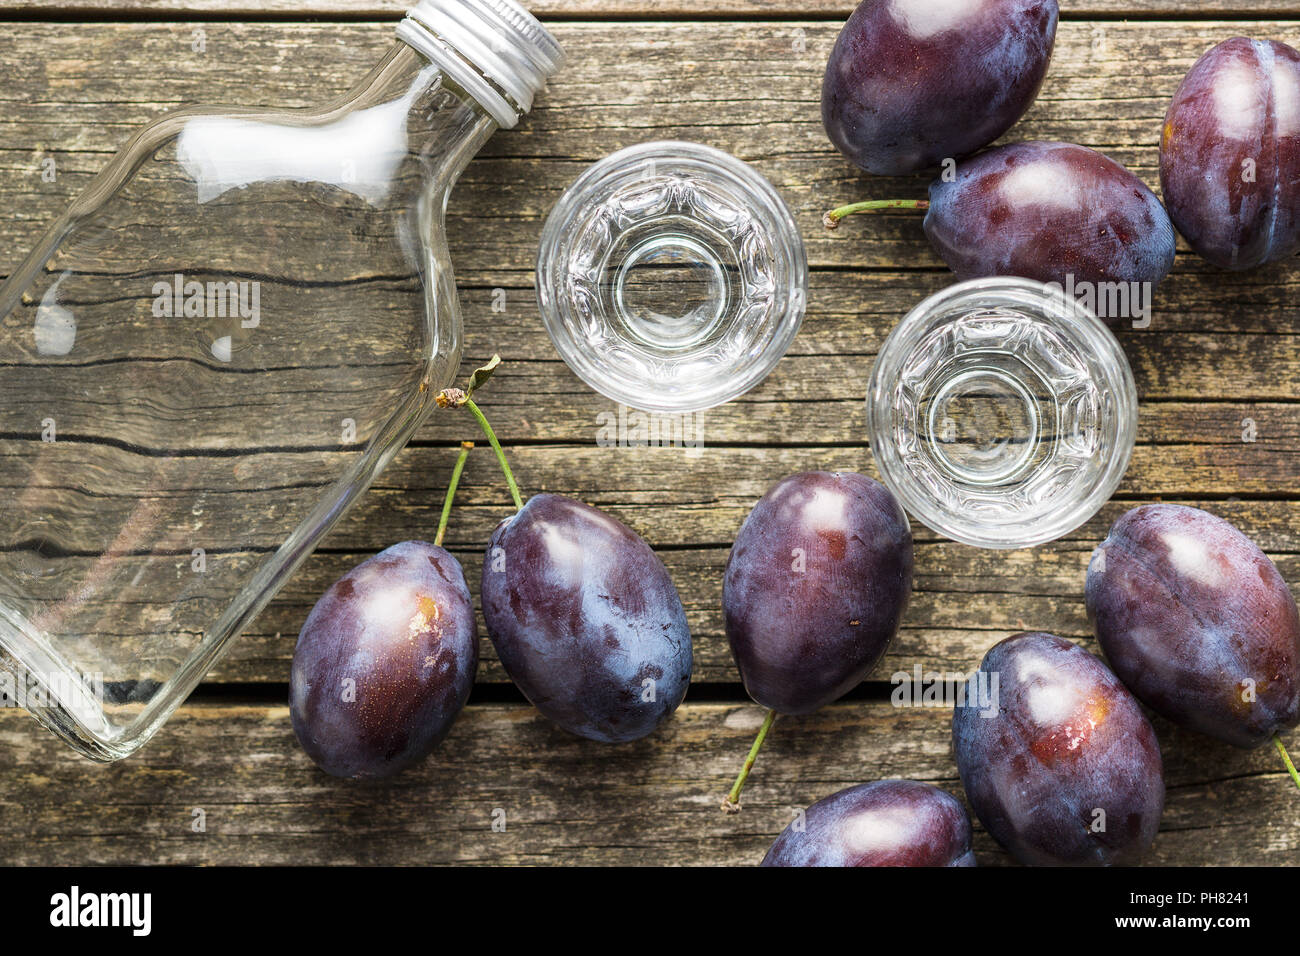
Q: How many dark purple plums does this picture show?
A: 9